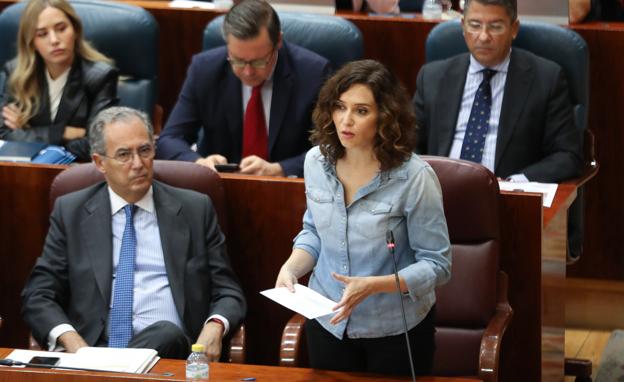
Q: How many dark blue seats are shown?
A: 3